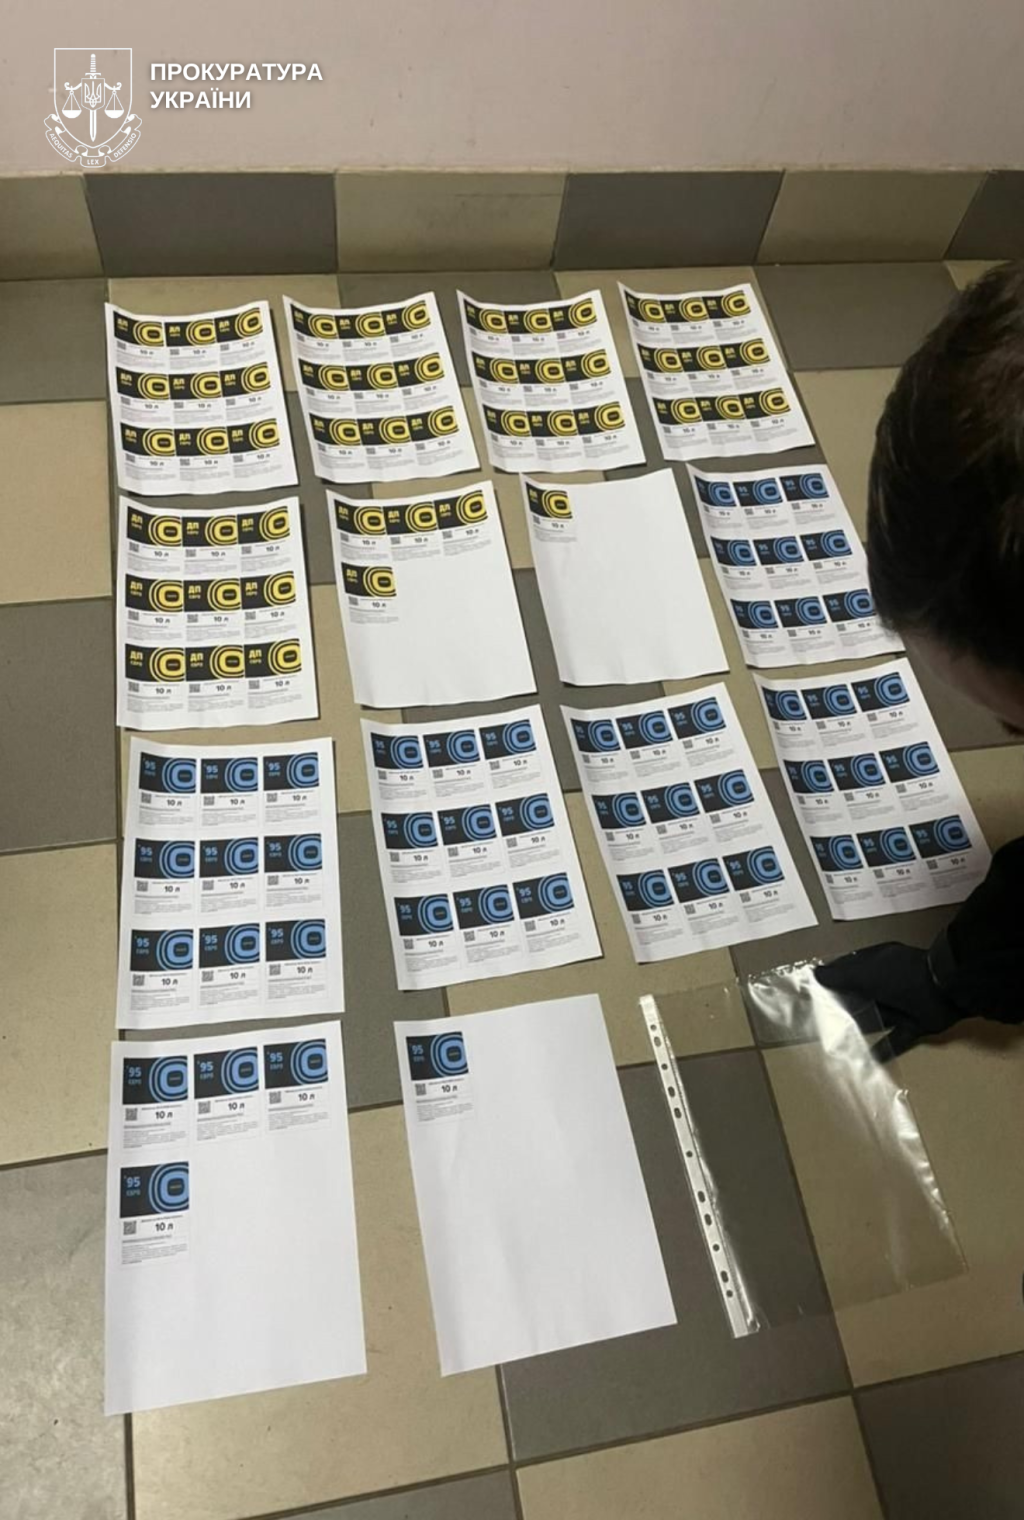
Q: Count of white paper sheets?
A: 14